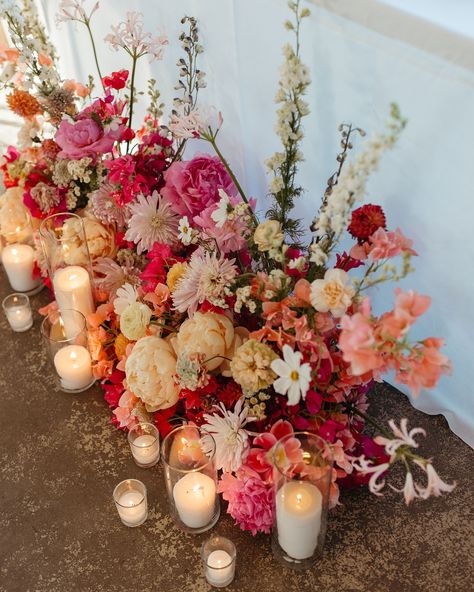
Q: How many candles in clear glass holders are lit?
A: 9